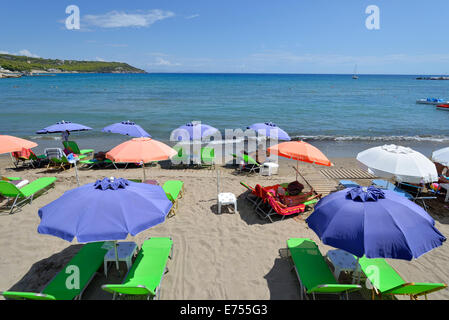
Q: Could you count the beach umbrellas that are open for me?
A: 11